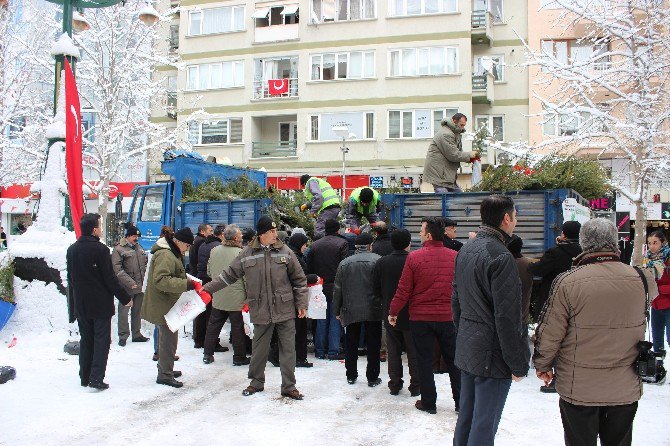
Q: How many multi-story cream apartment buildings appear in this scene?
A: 1